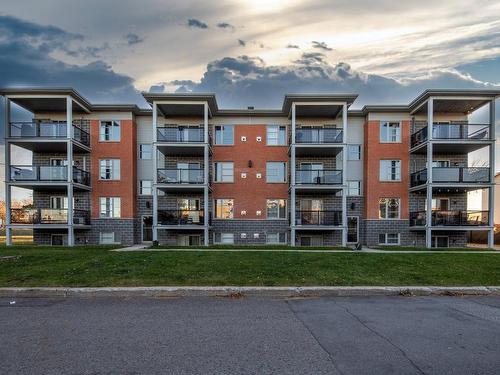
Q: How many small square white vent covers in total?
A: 8